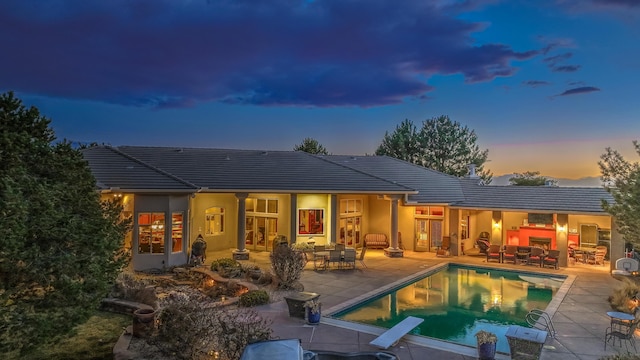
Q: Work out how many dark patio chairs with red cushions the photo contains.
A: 4